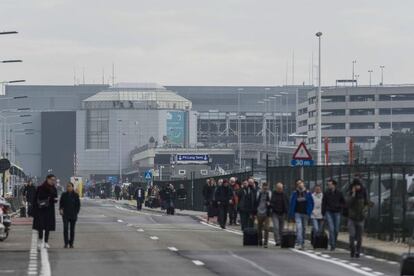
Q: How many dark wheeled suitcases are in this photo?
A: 4